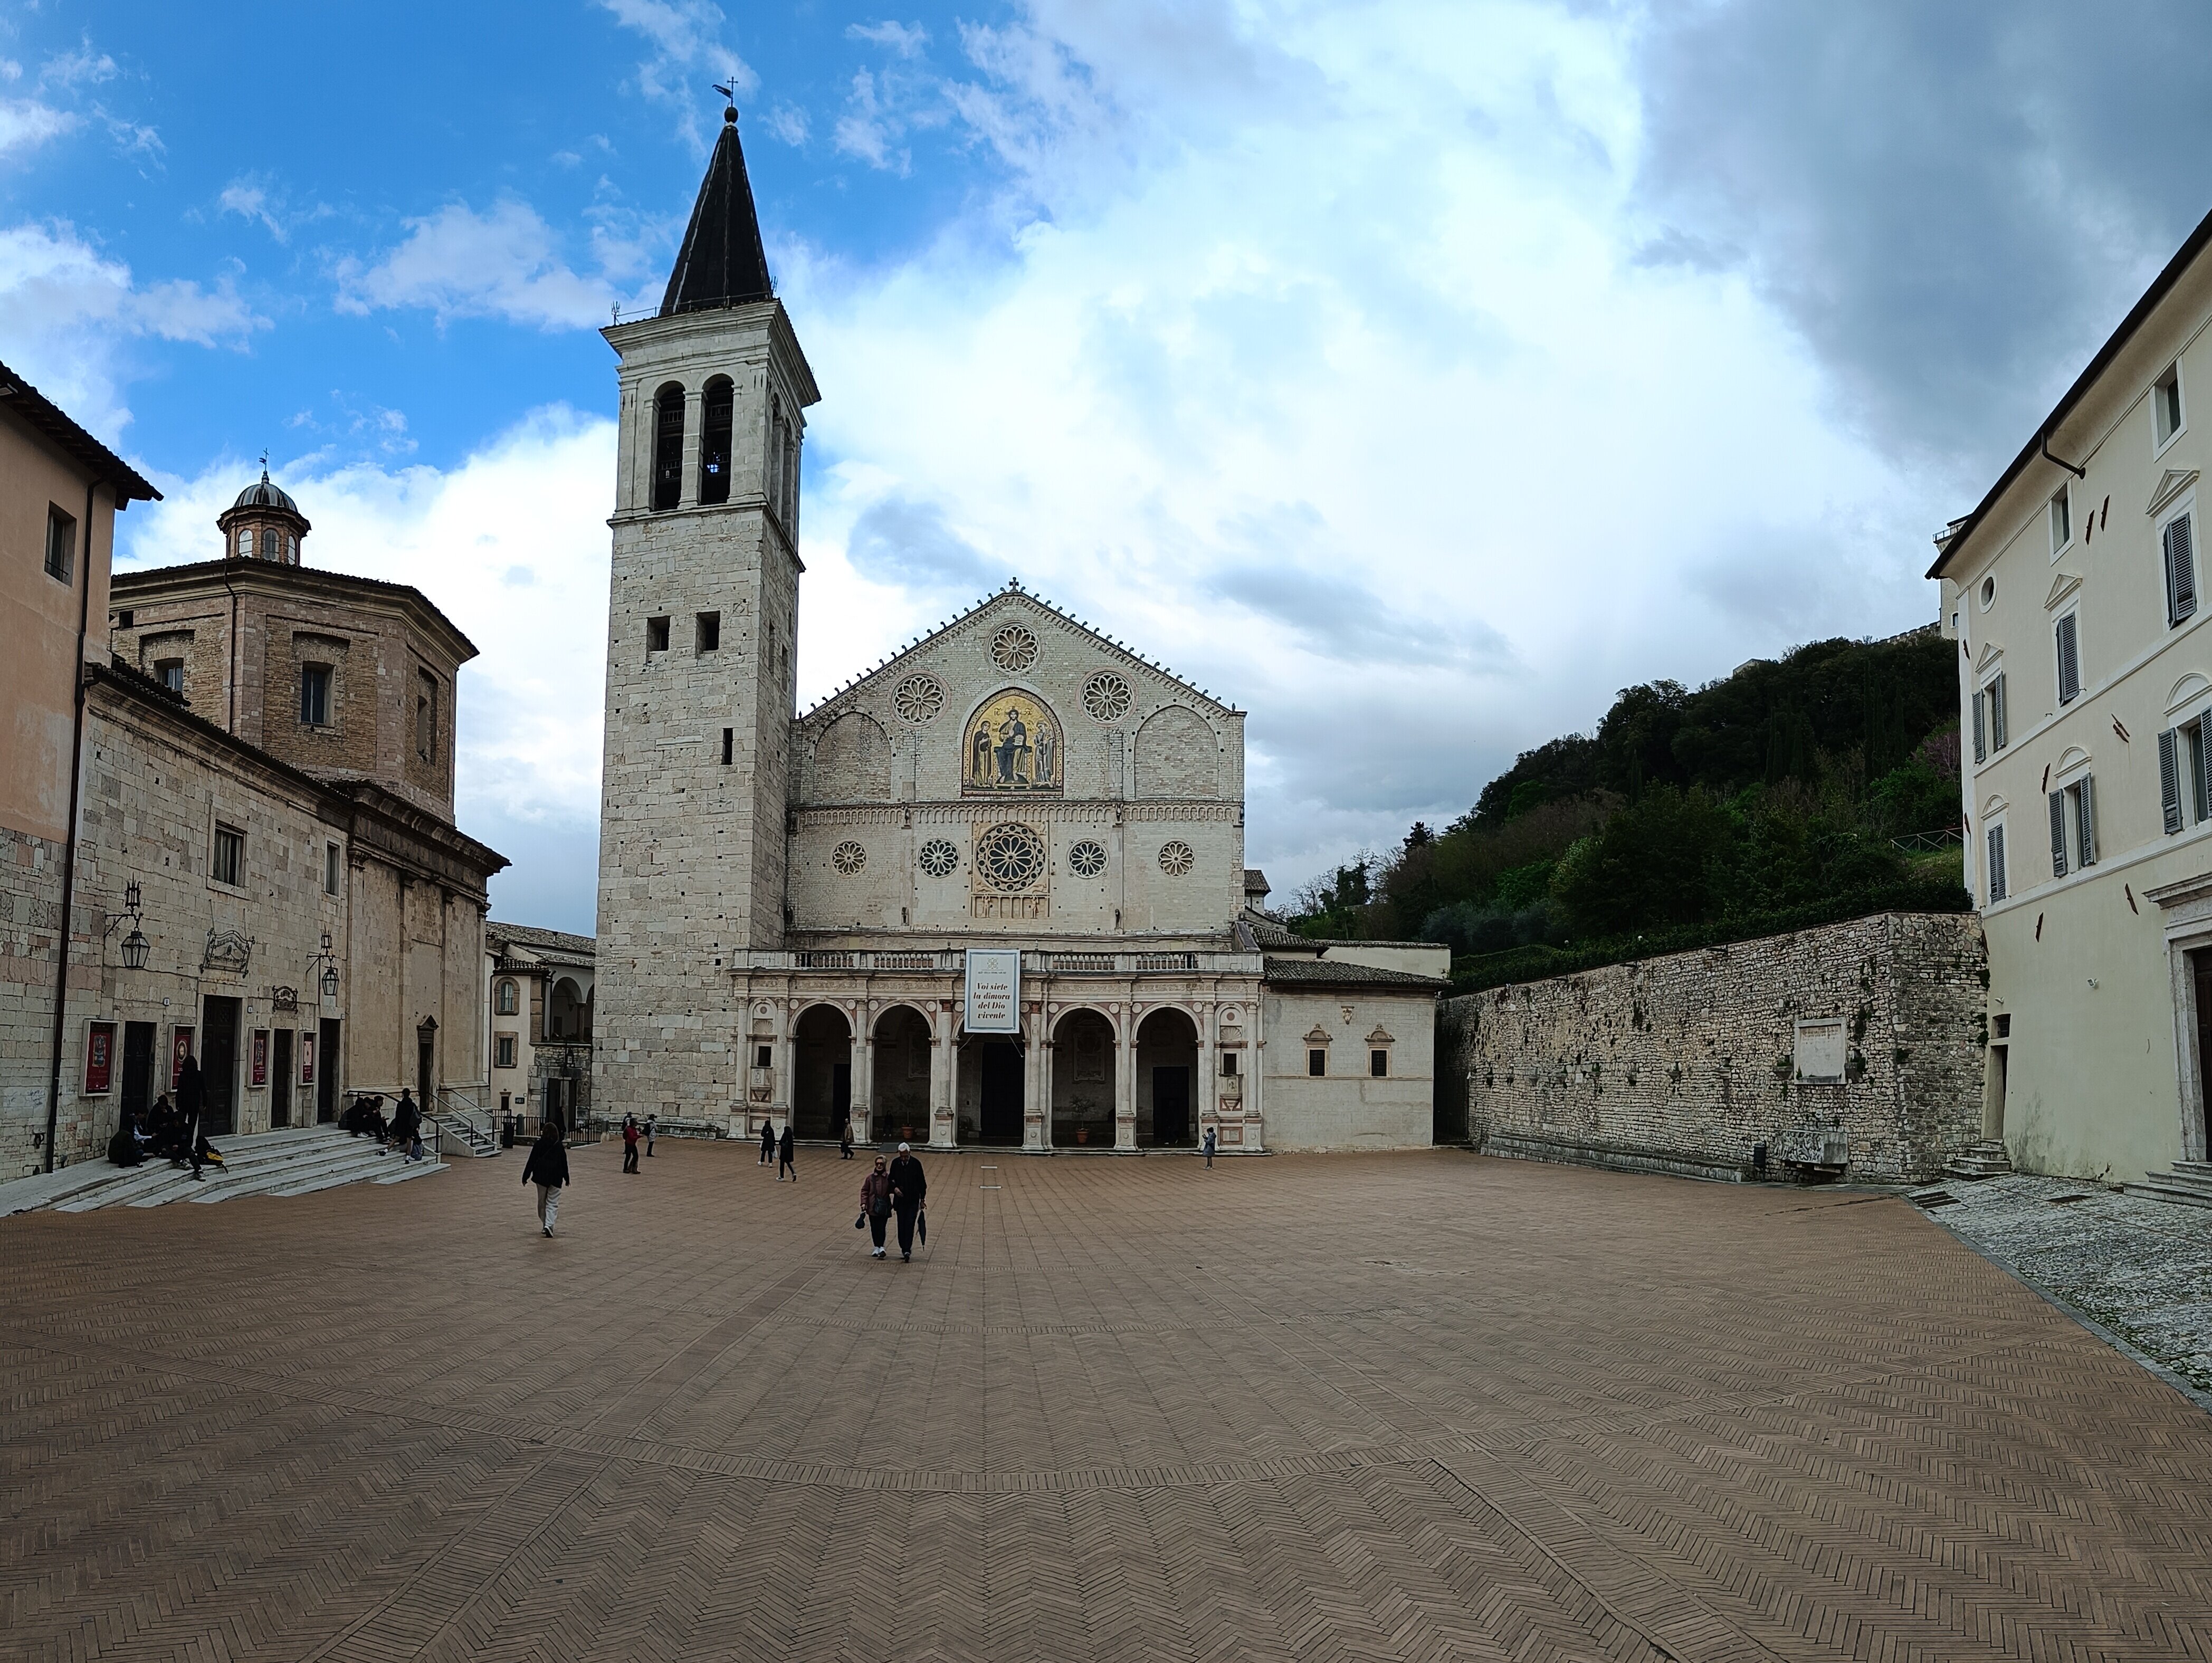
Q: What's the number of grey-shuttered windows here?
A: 6